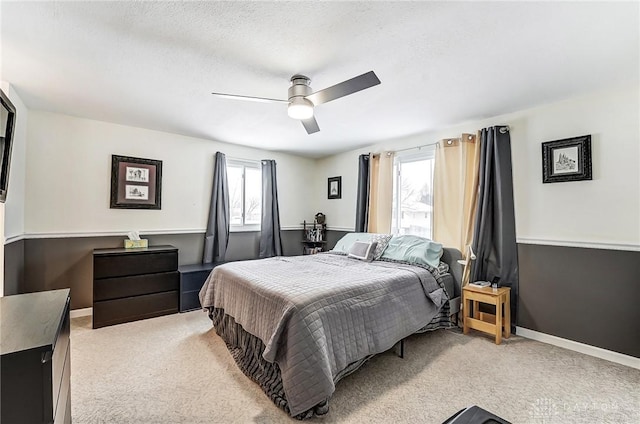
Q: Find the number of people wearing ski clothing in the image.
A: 0